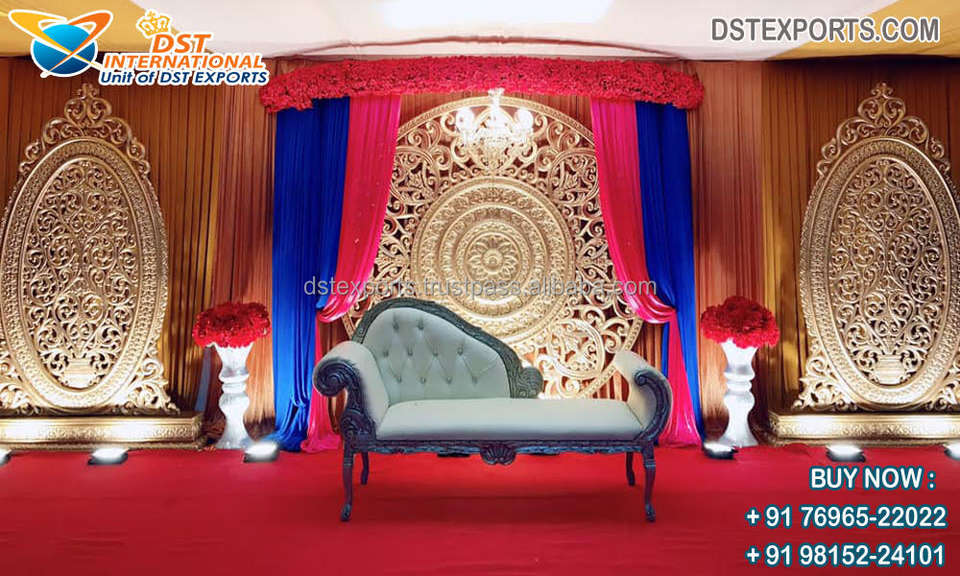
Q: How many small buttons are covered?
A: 10